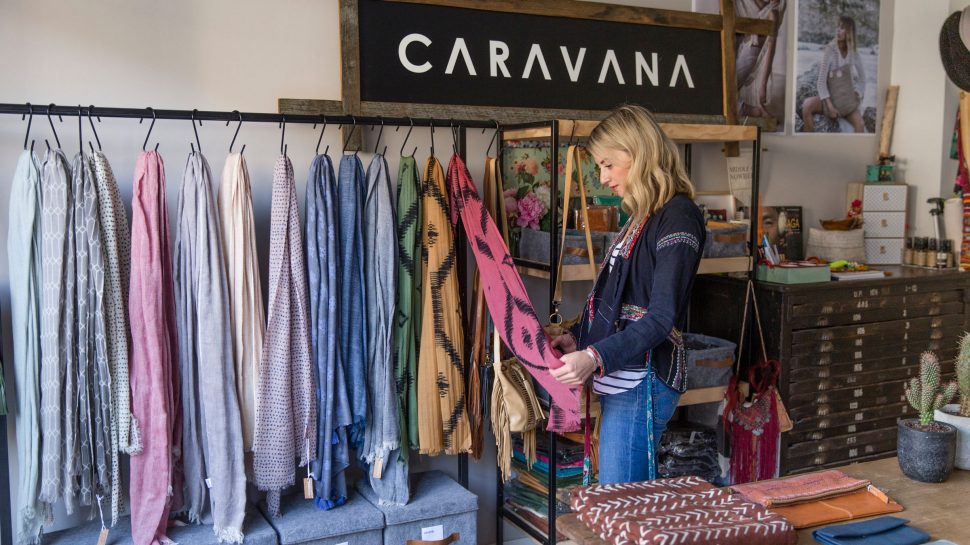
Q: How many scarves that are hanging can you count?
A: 14